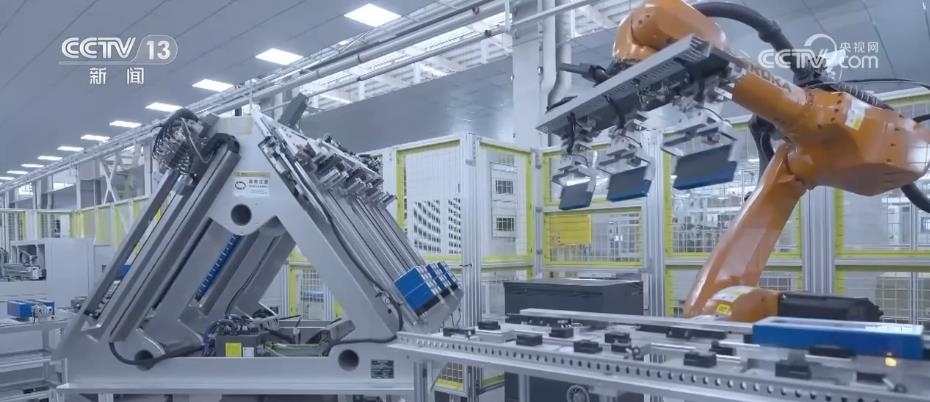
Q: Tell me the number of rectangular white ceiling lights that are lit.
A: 11